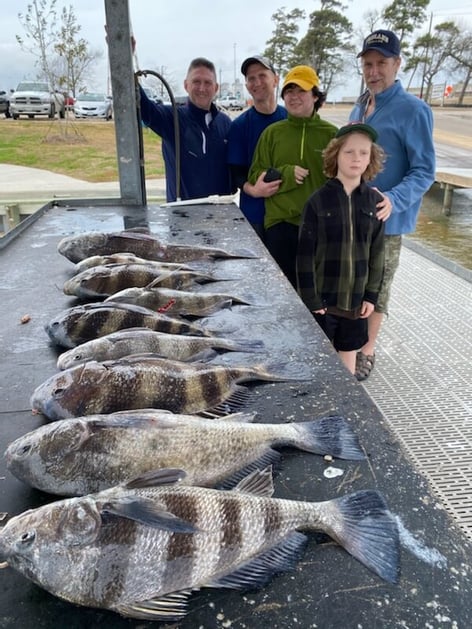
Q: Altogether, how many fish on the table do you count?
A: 9